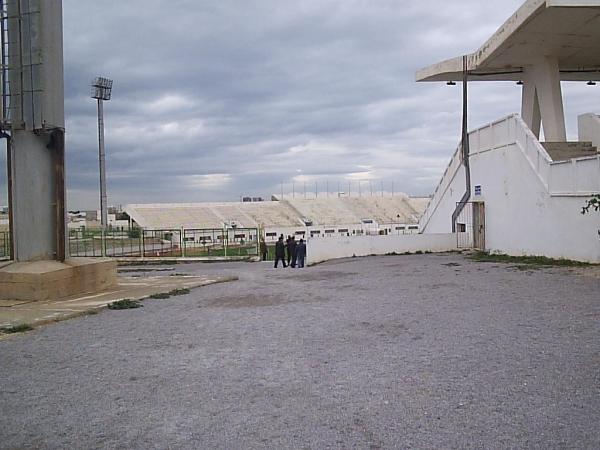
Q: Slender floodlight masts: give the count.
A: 1